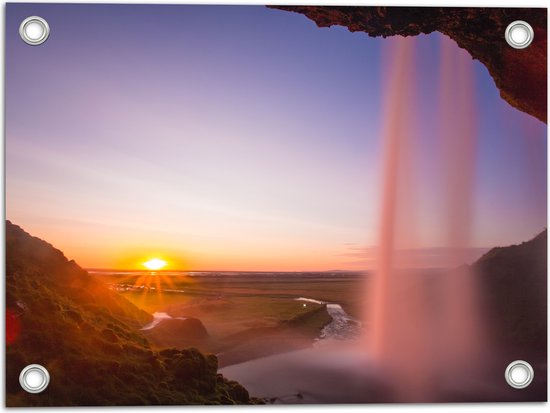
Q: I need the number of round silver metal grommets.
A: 4